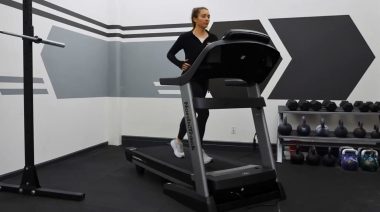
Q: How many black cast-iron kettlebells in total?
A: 9